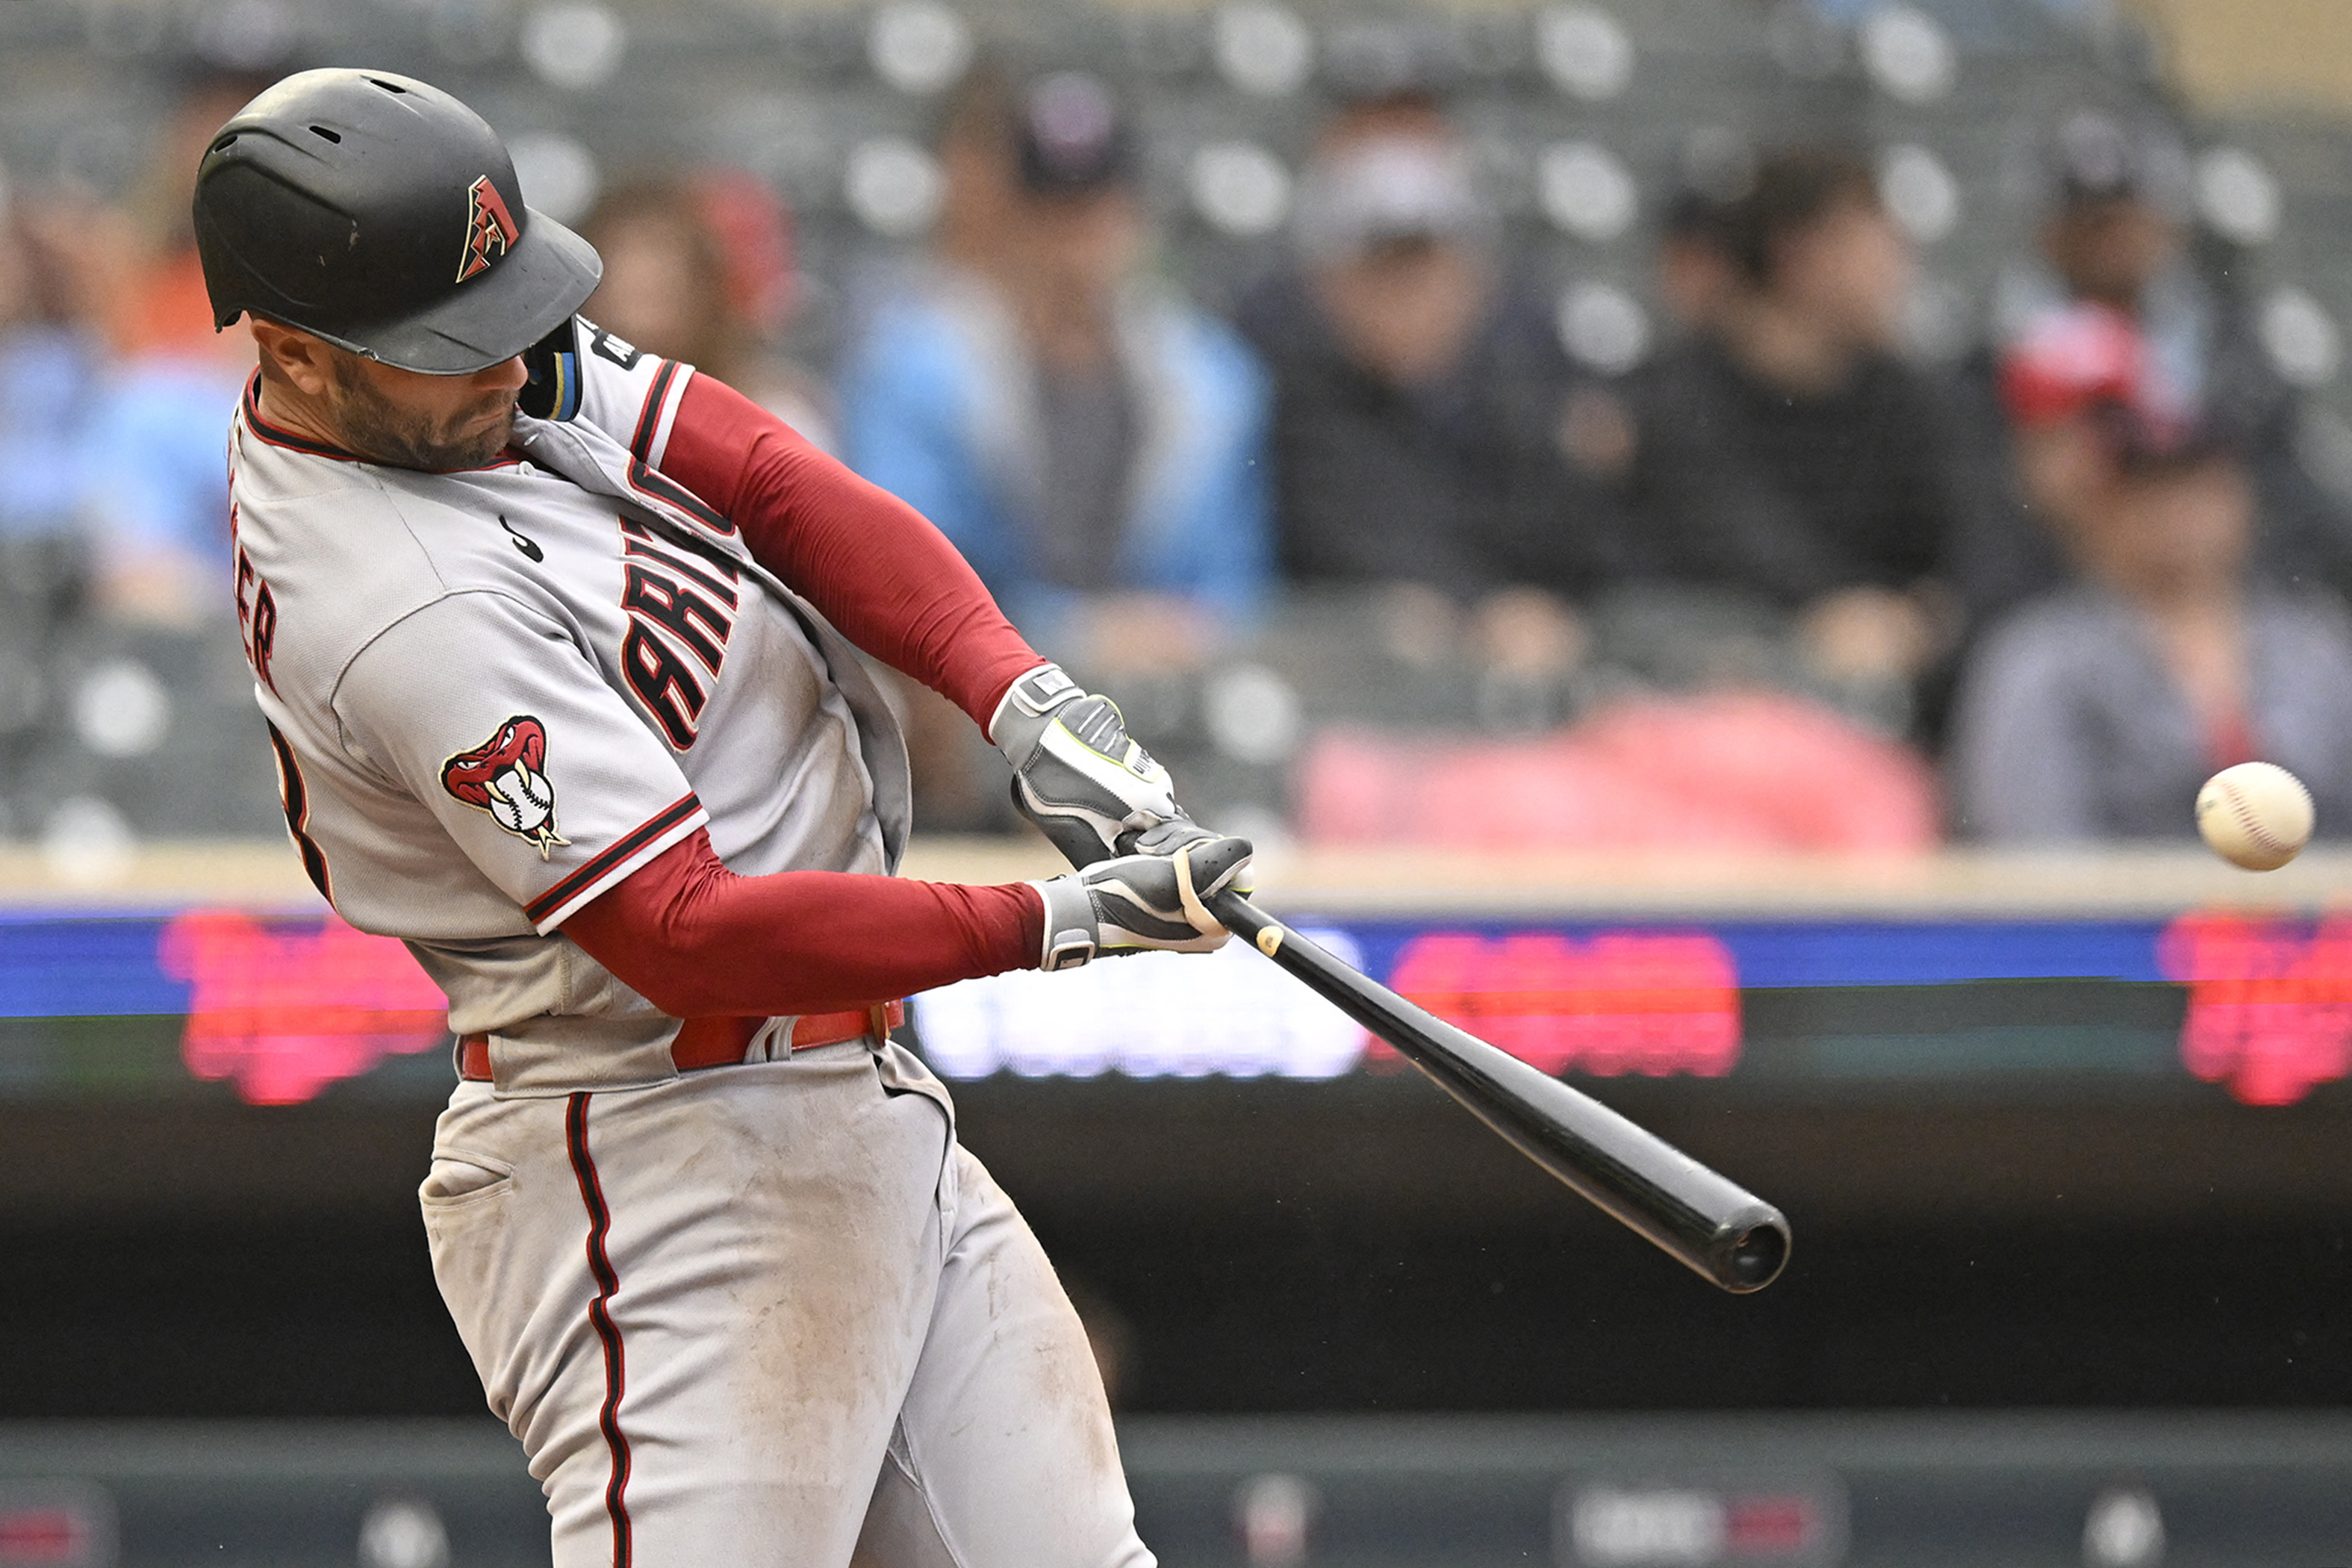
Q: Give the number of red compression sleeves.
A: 2